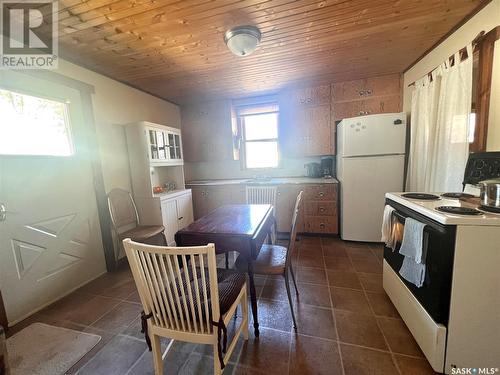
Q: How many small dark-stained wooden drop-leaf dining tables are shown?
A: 1